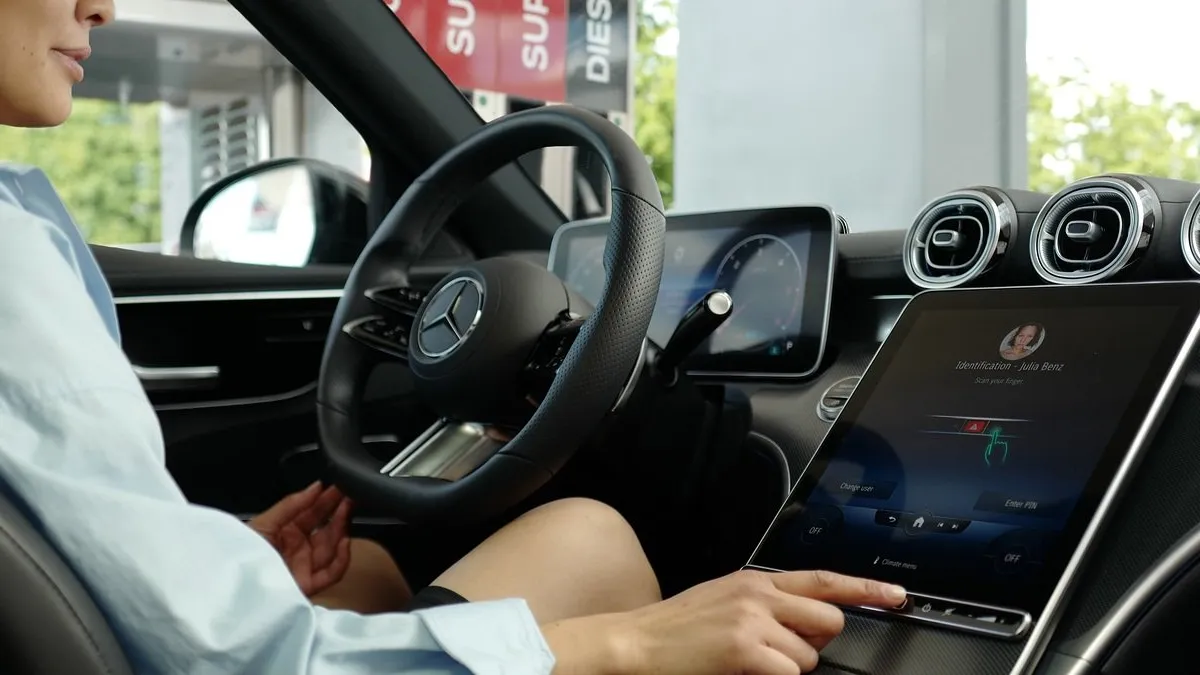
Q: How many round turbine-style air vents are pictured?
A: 3